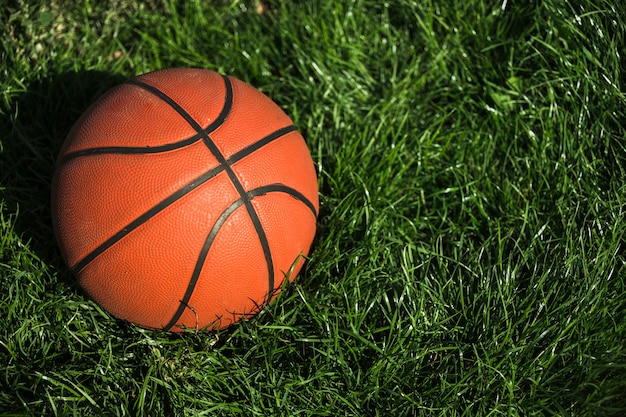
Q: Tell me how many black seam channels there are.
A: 4